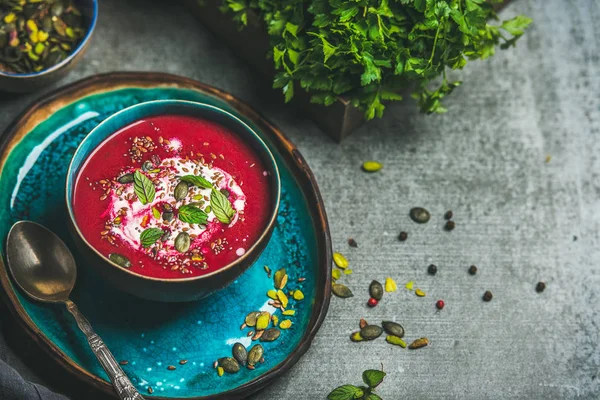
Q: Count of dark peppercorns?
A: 7